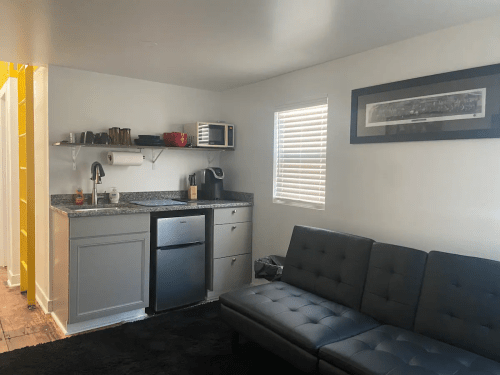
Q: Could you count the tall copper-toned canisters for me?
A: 2